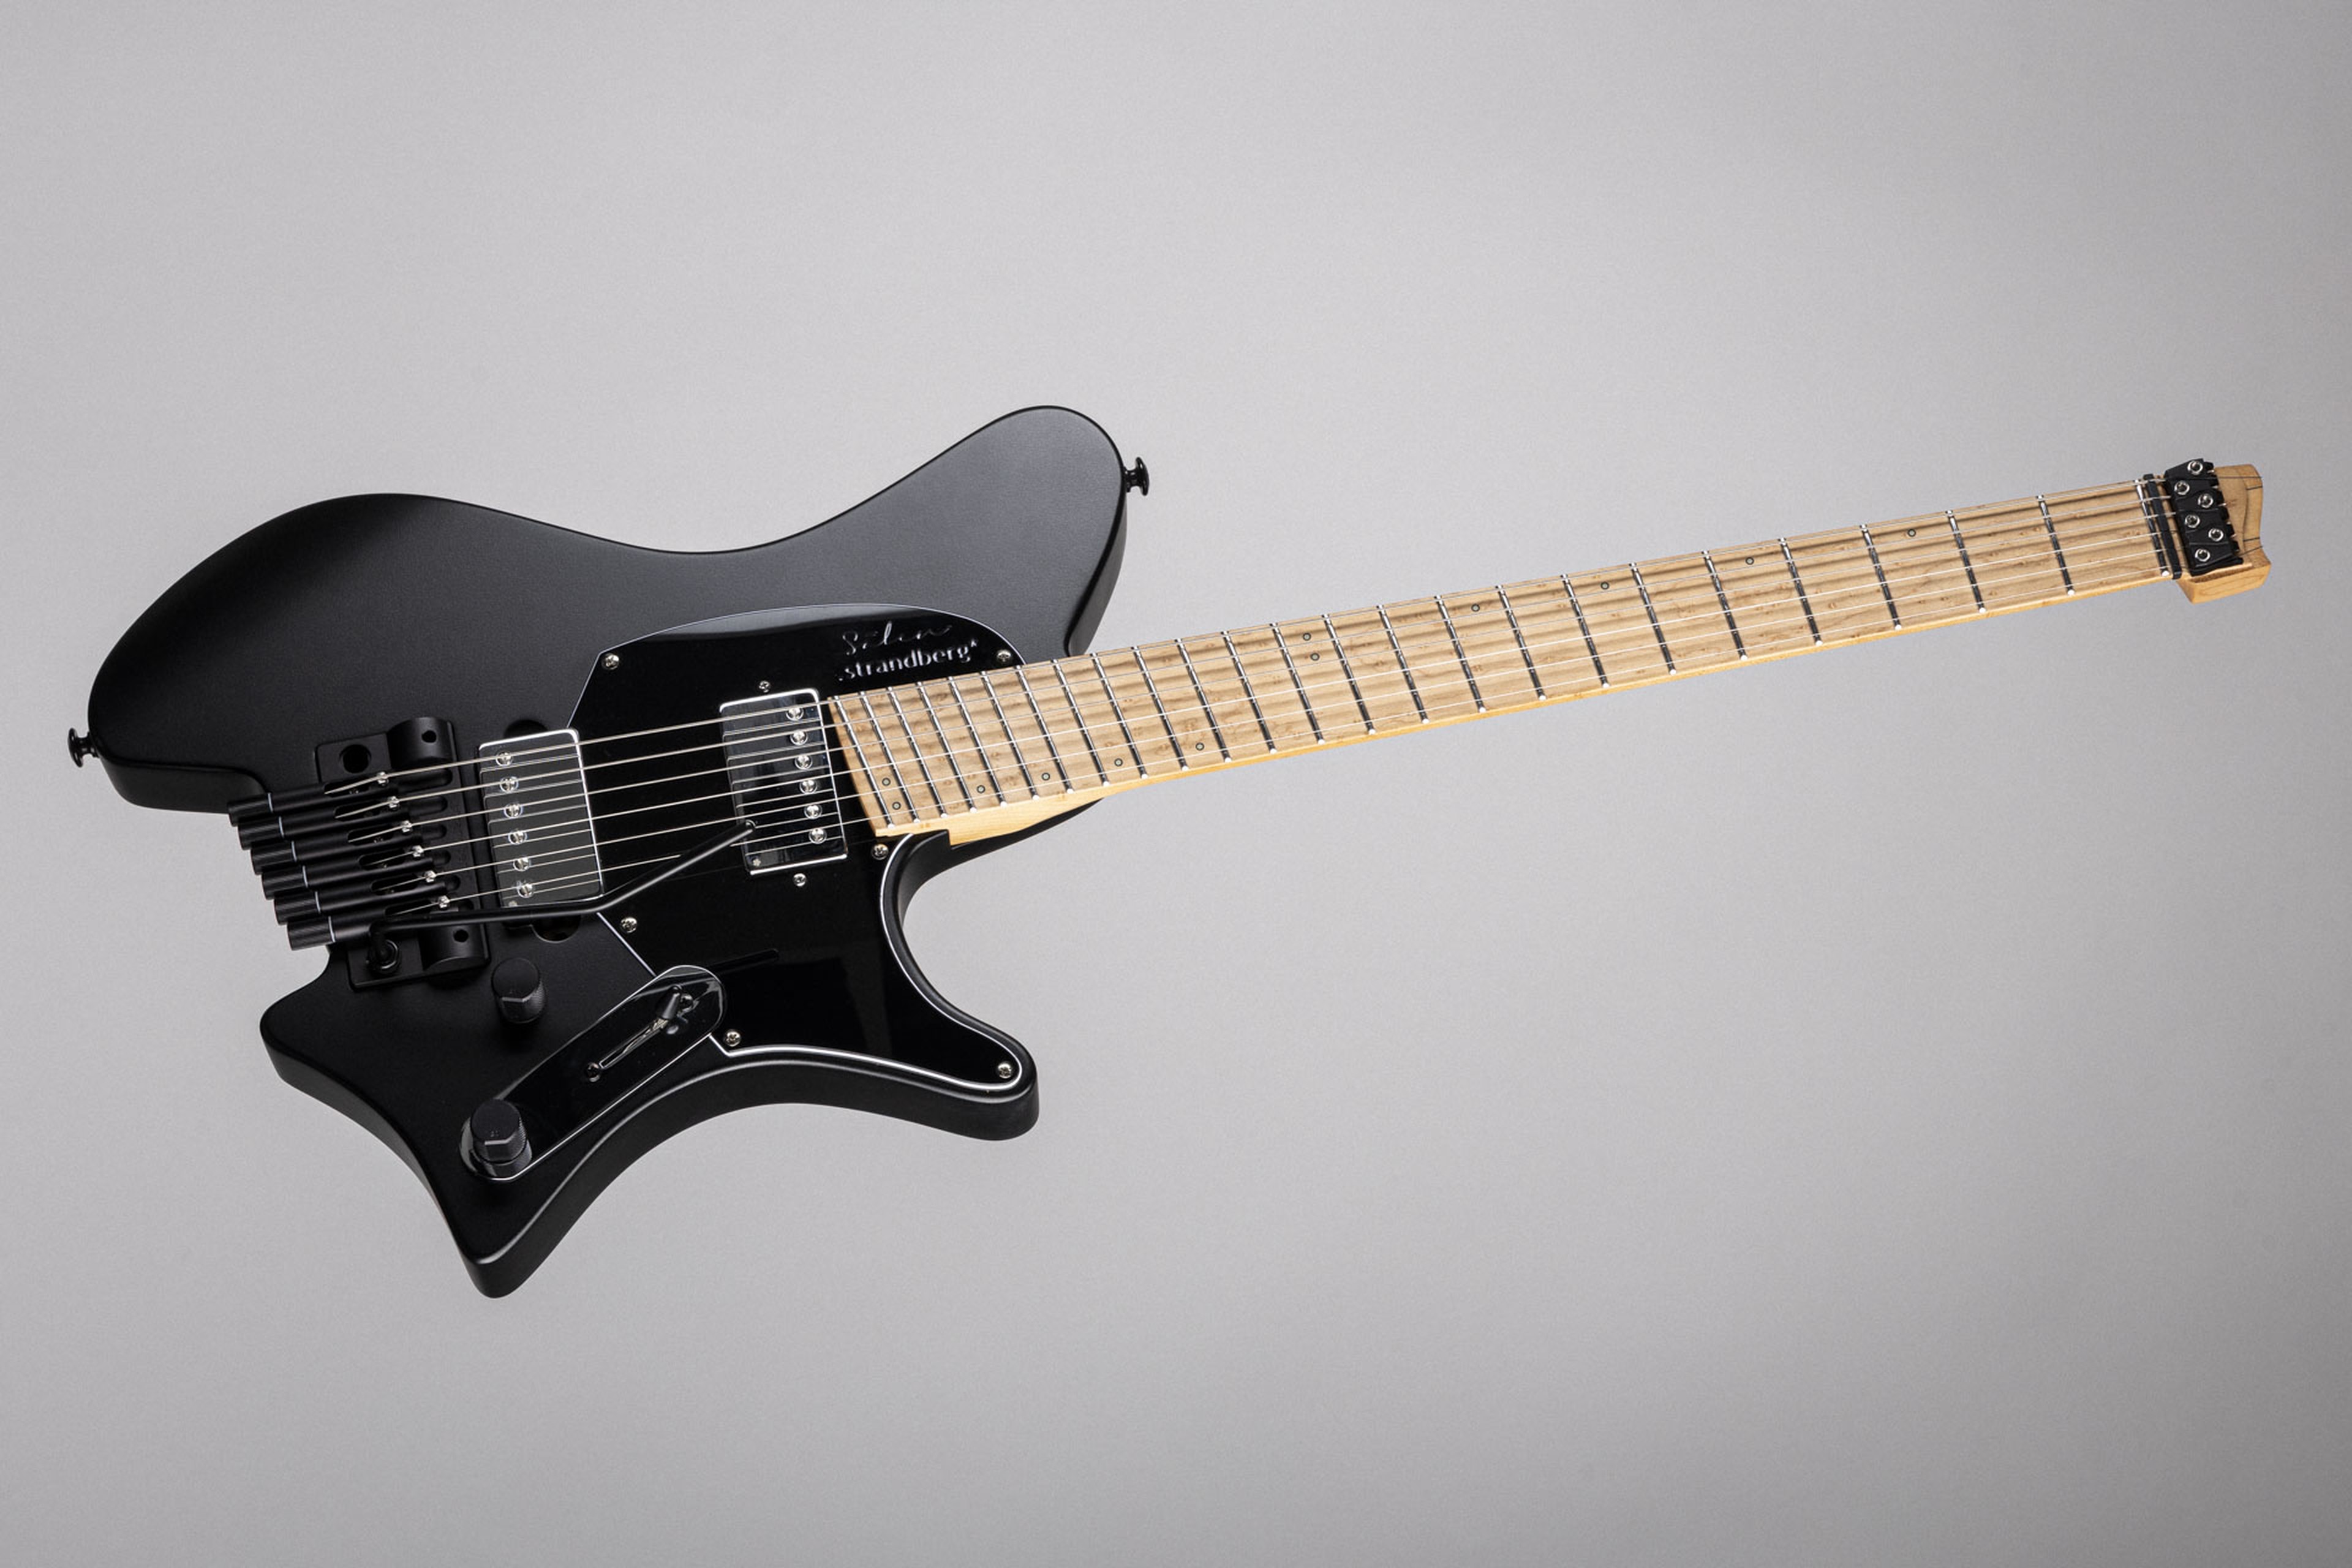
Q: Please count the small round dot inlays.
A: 12